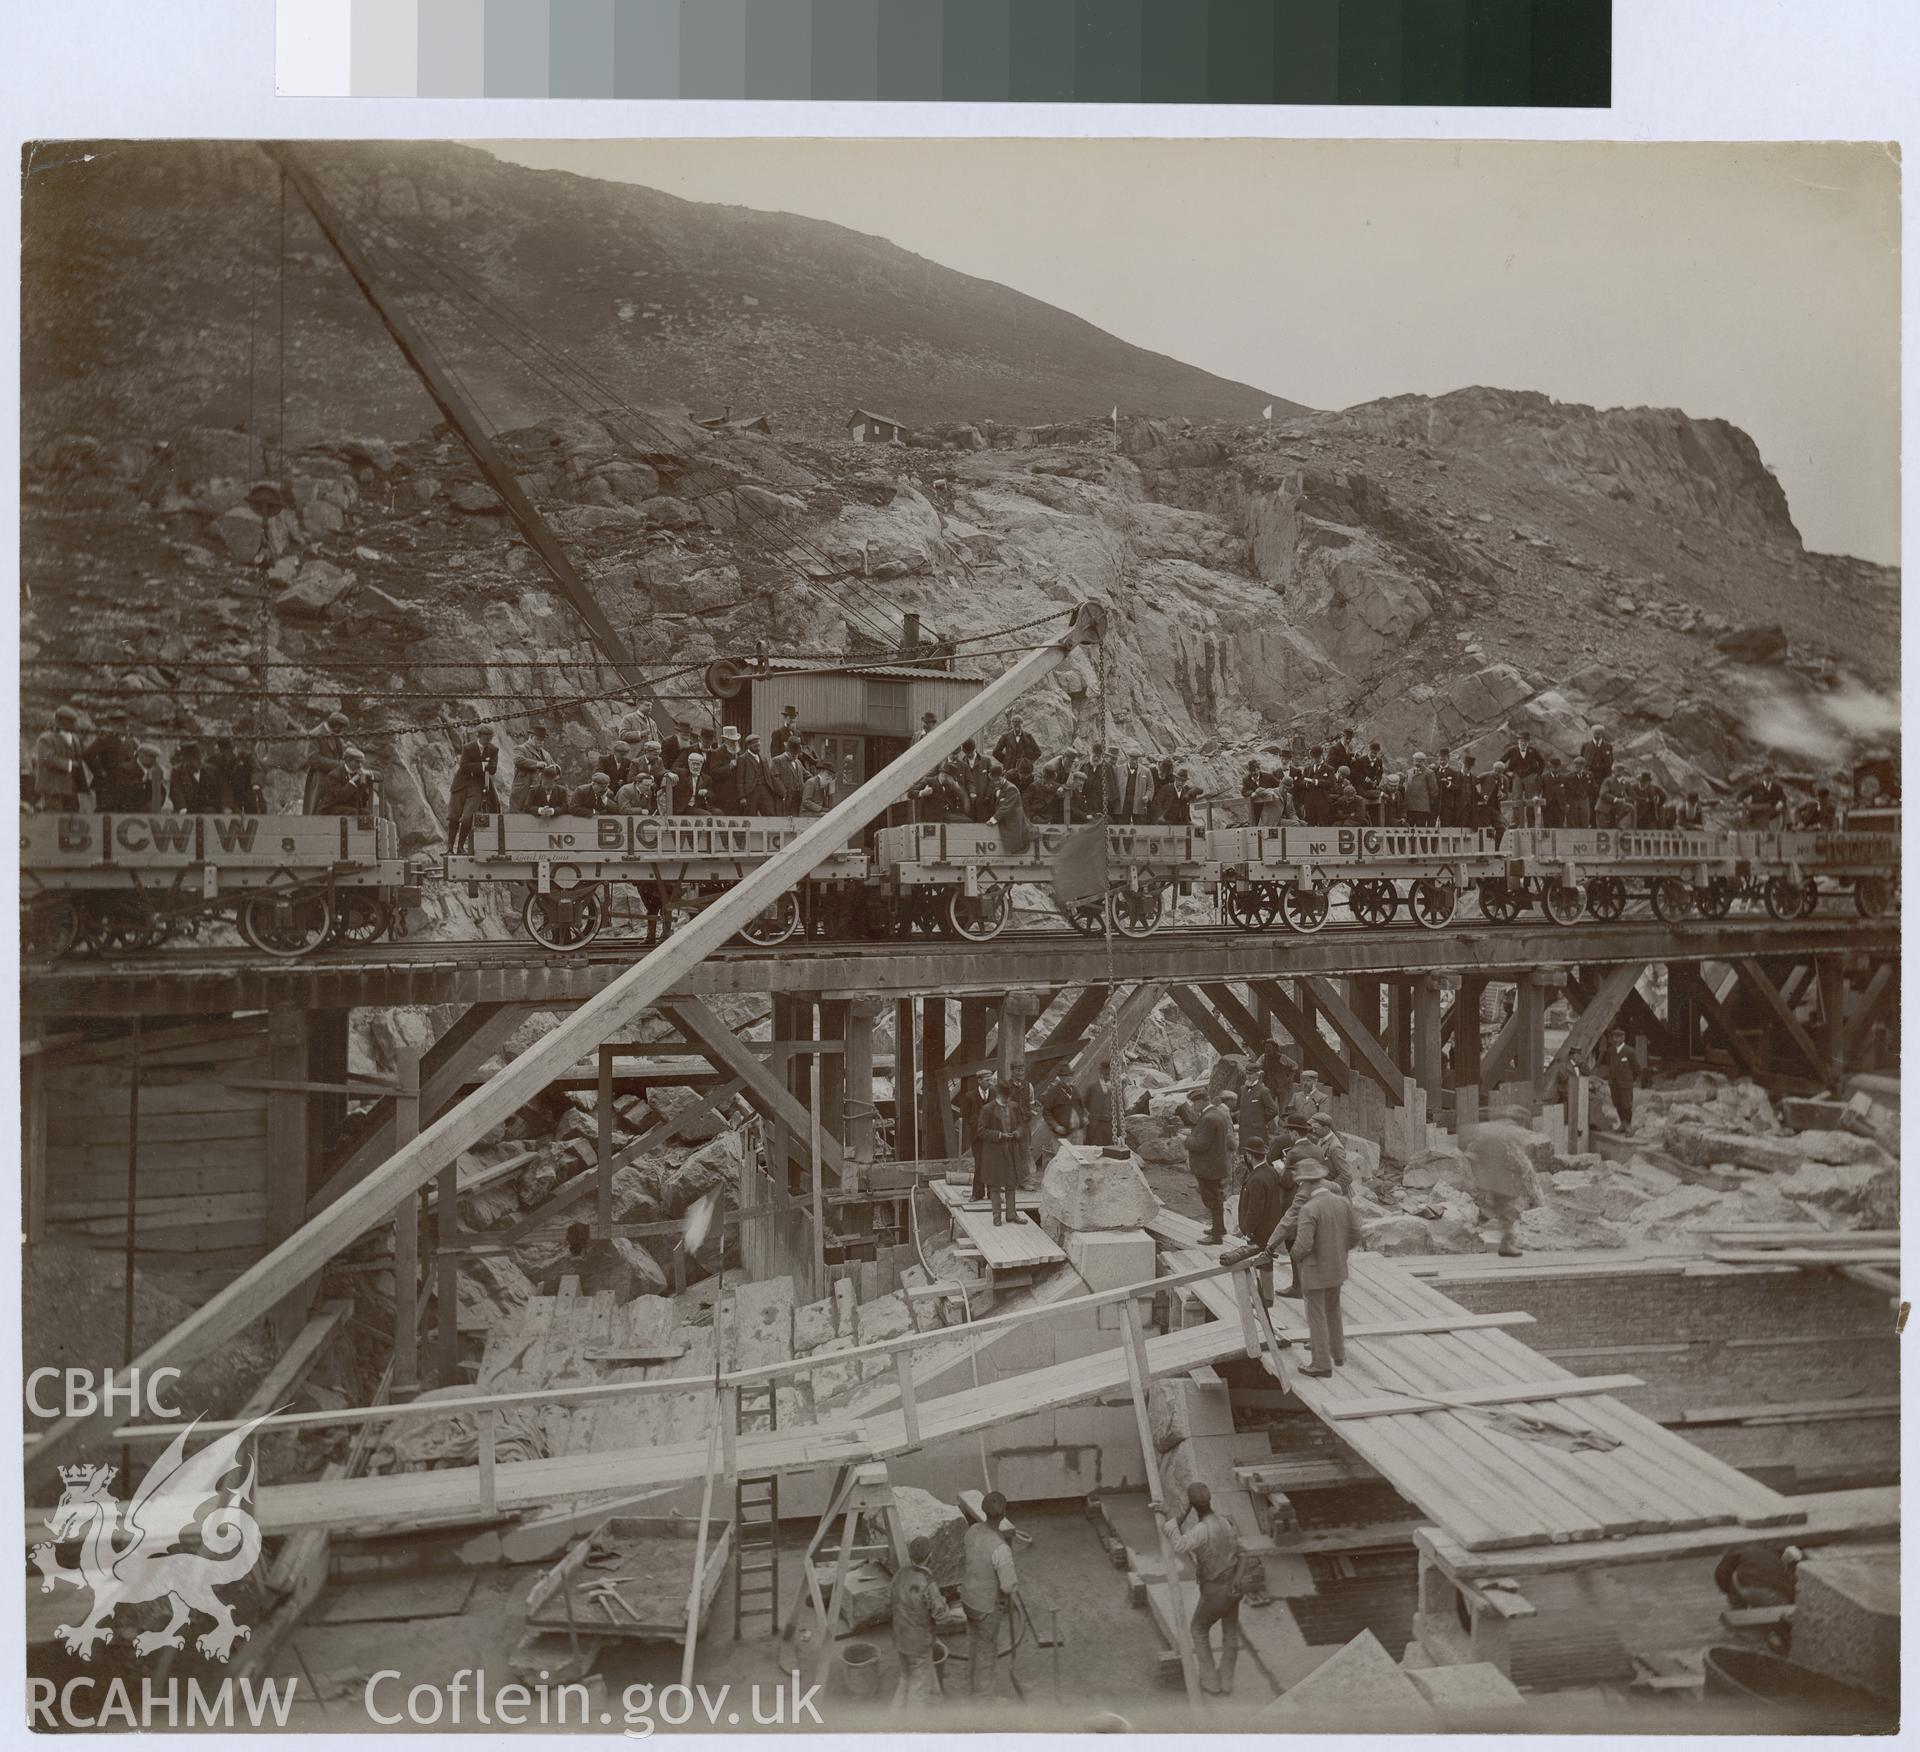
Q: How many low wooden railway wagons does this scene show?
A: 6